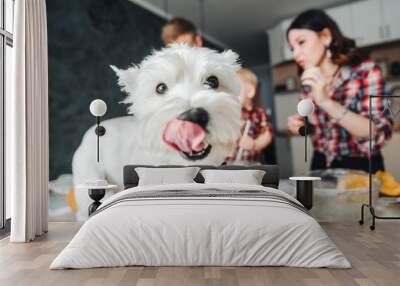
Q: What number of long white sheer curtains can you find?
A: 1